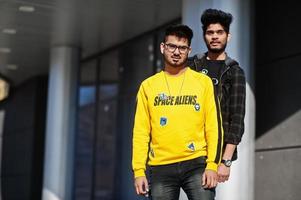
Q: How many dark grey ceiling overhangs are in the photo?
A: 1